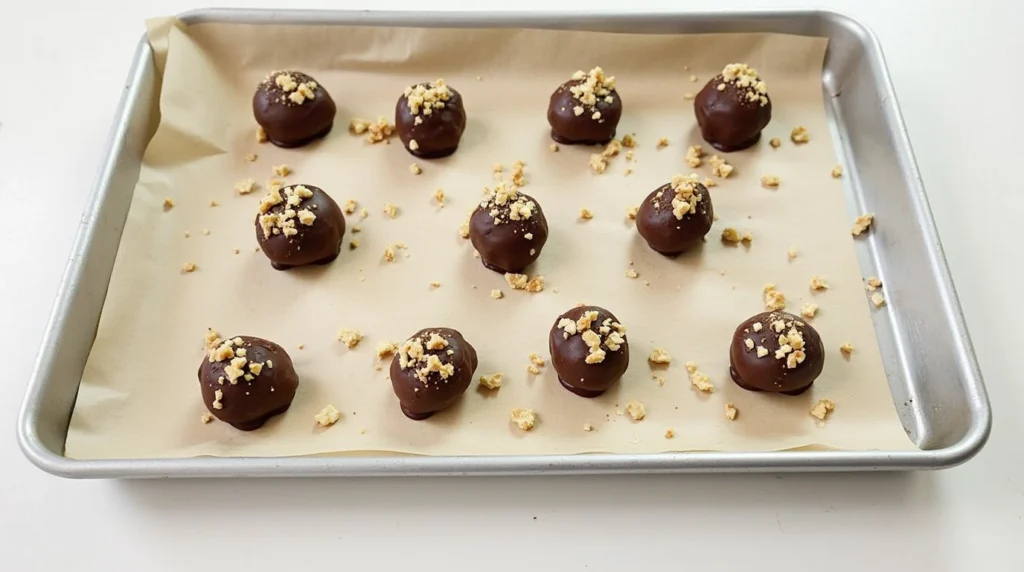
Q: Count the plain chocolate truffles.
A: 0